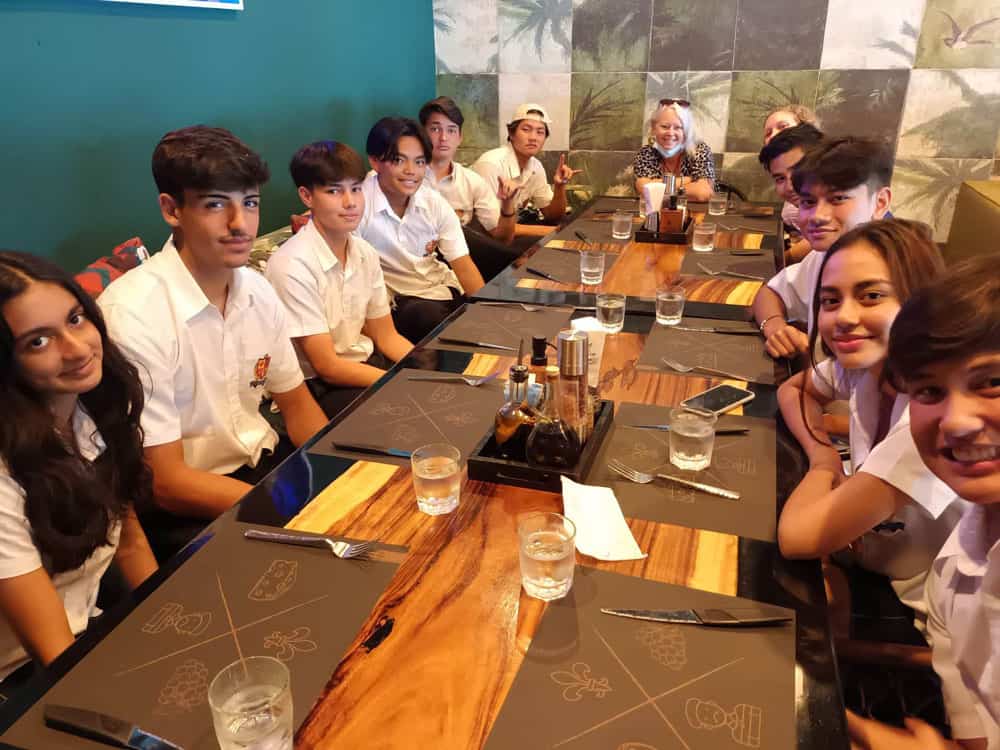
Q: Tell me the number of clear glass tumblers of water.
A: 10